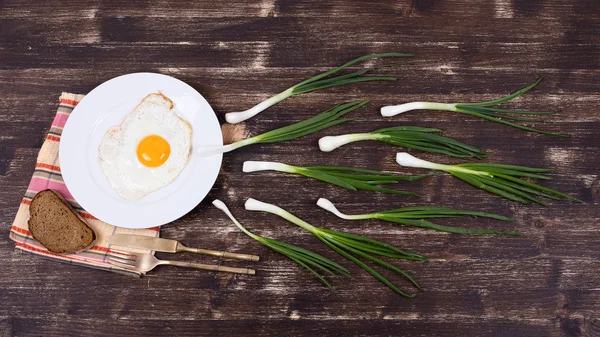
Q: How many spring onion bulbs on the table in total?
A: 9